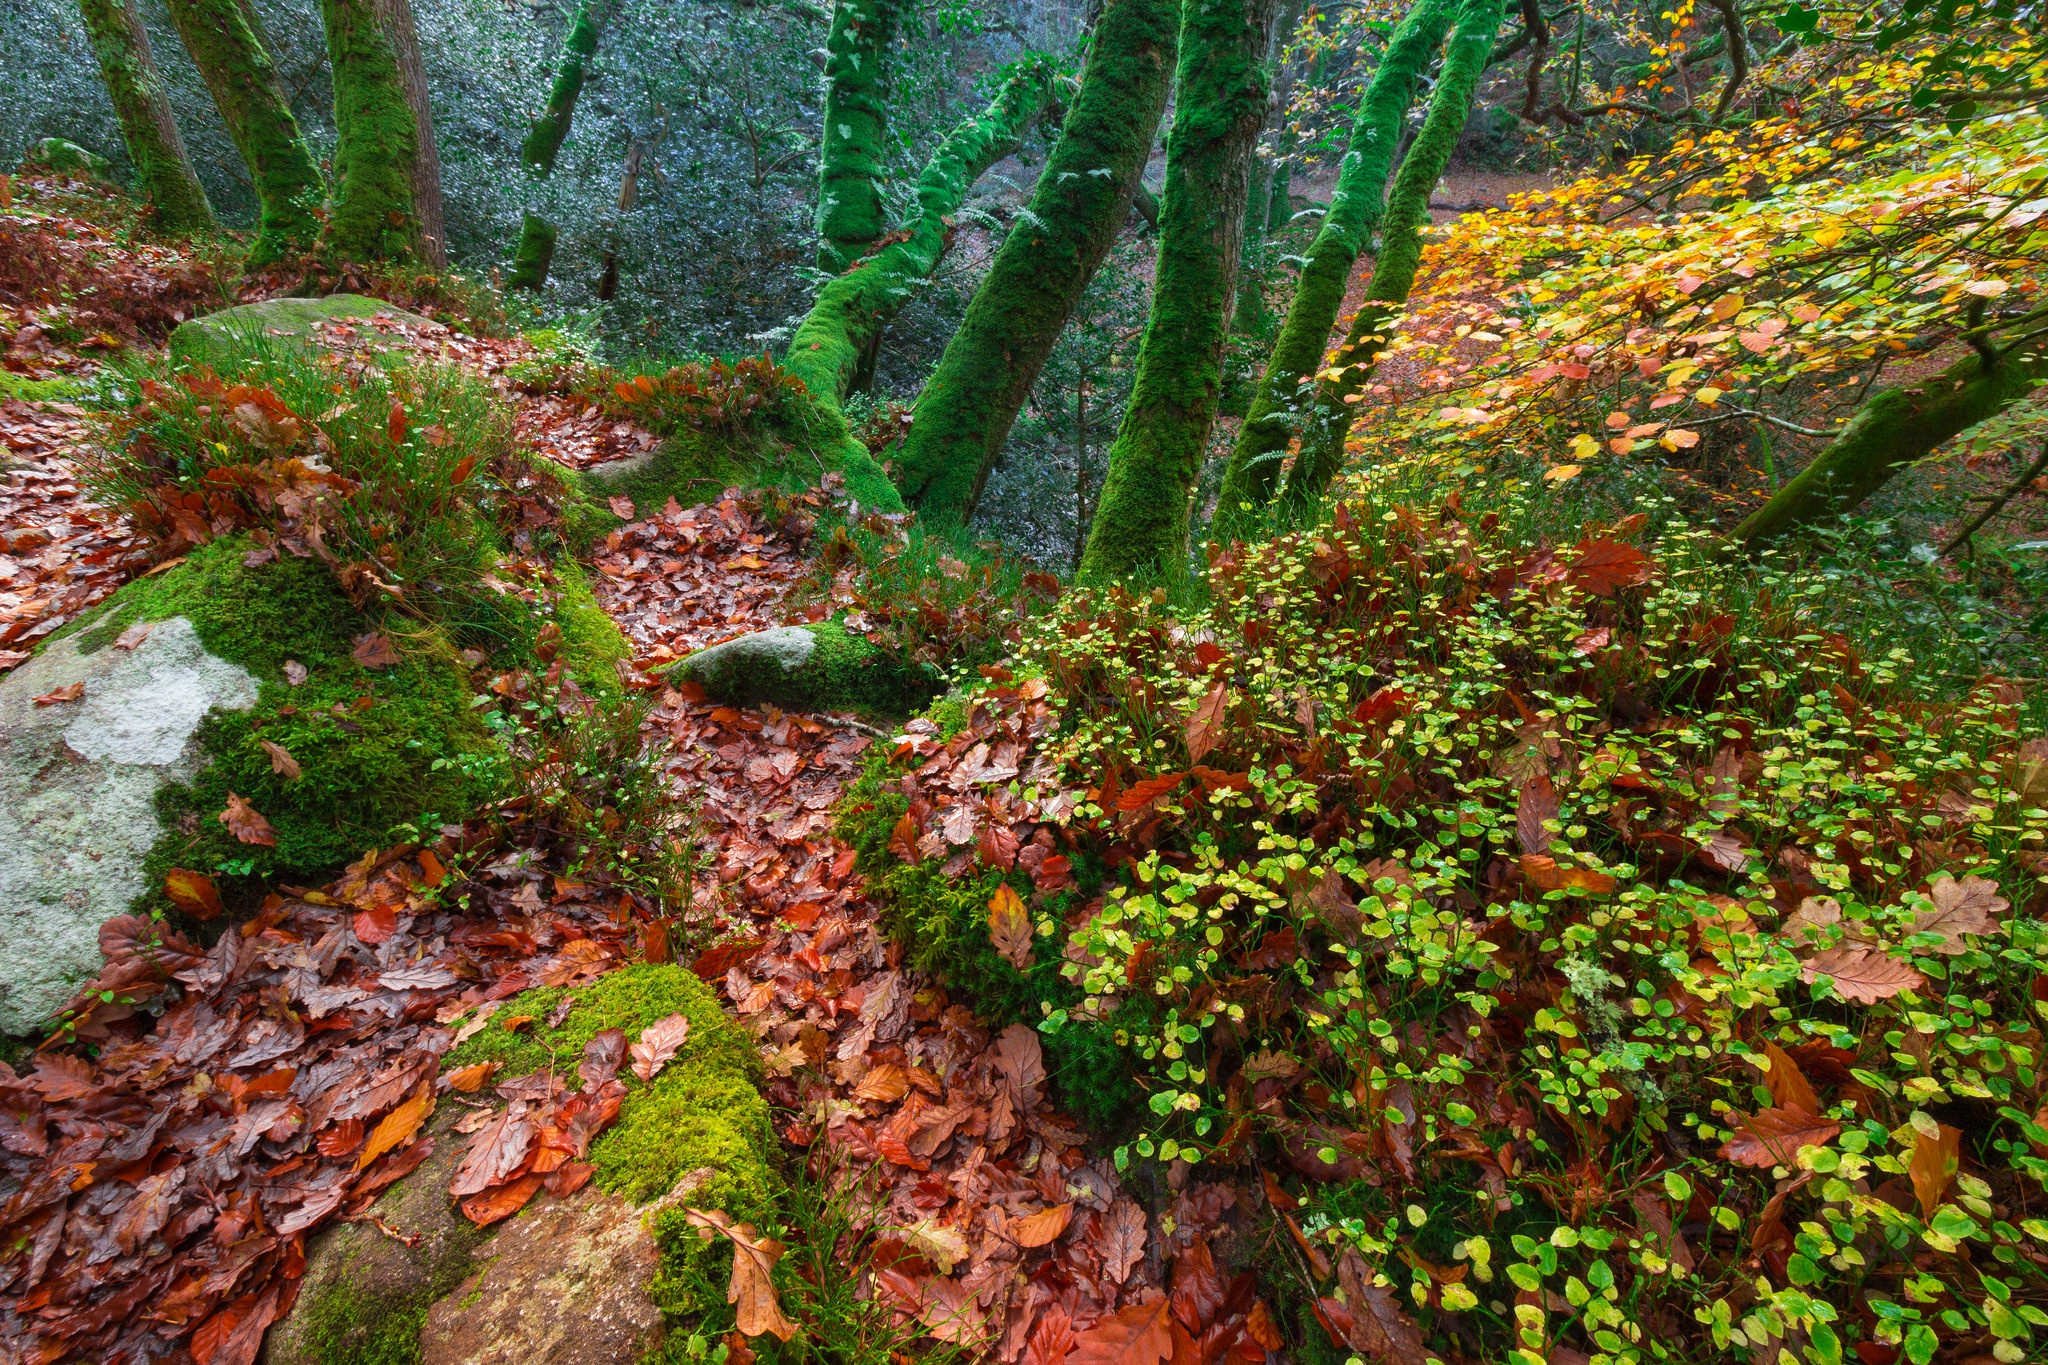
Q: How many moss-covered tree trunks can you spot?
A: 11